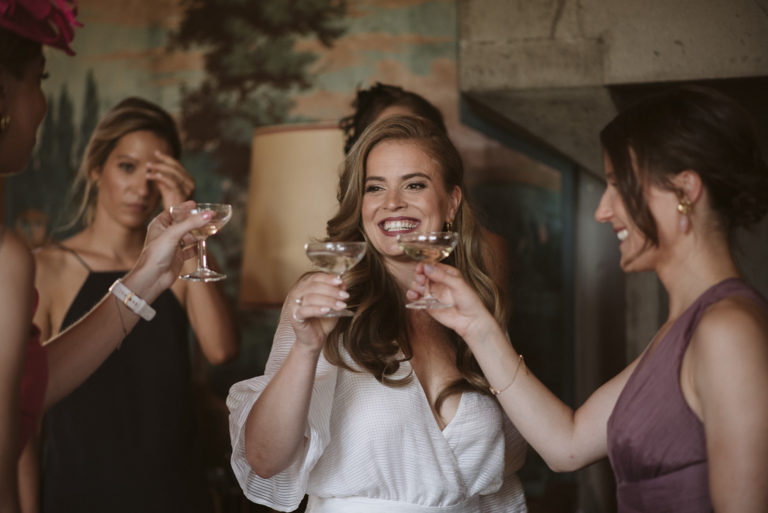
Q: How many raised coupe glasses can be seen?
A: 3